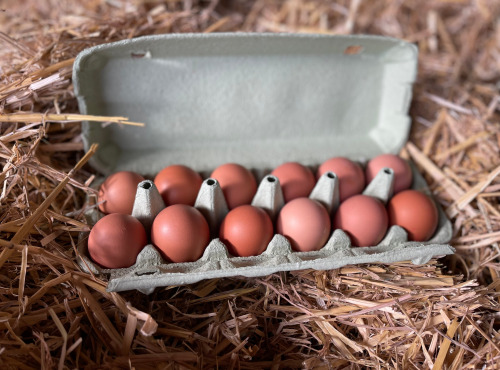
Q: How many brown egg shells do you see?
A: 12